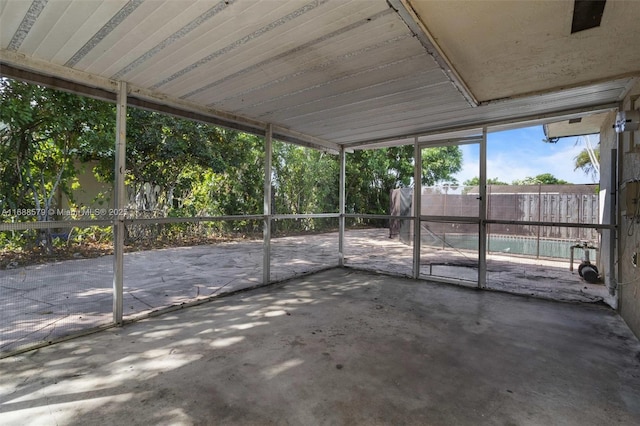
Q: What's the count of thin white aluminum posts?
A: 5